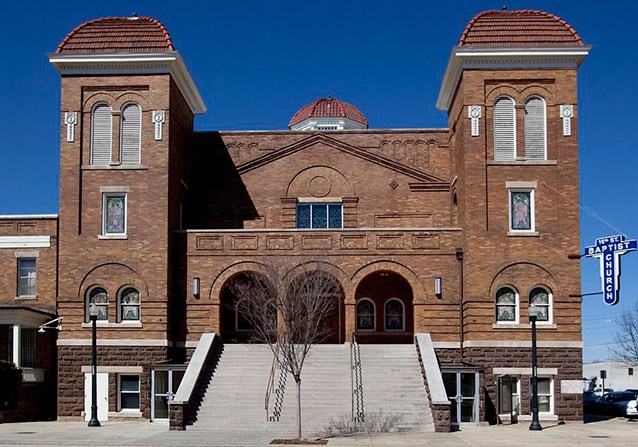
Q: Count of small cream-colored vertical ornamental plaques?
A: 4